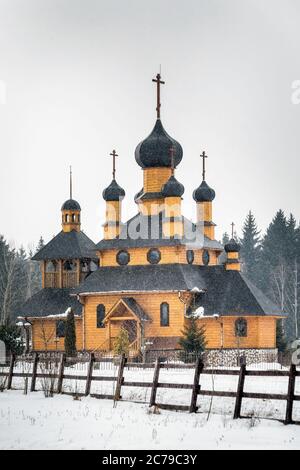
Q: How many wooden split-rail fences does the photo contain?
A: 1